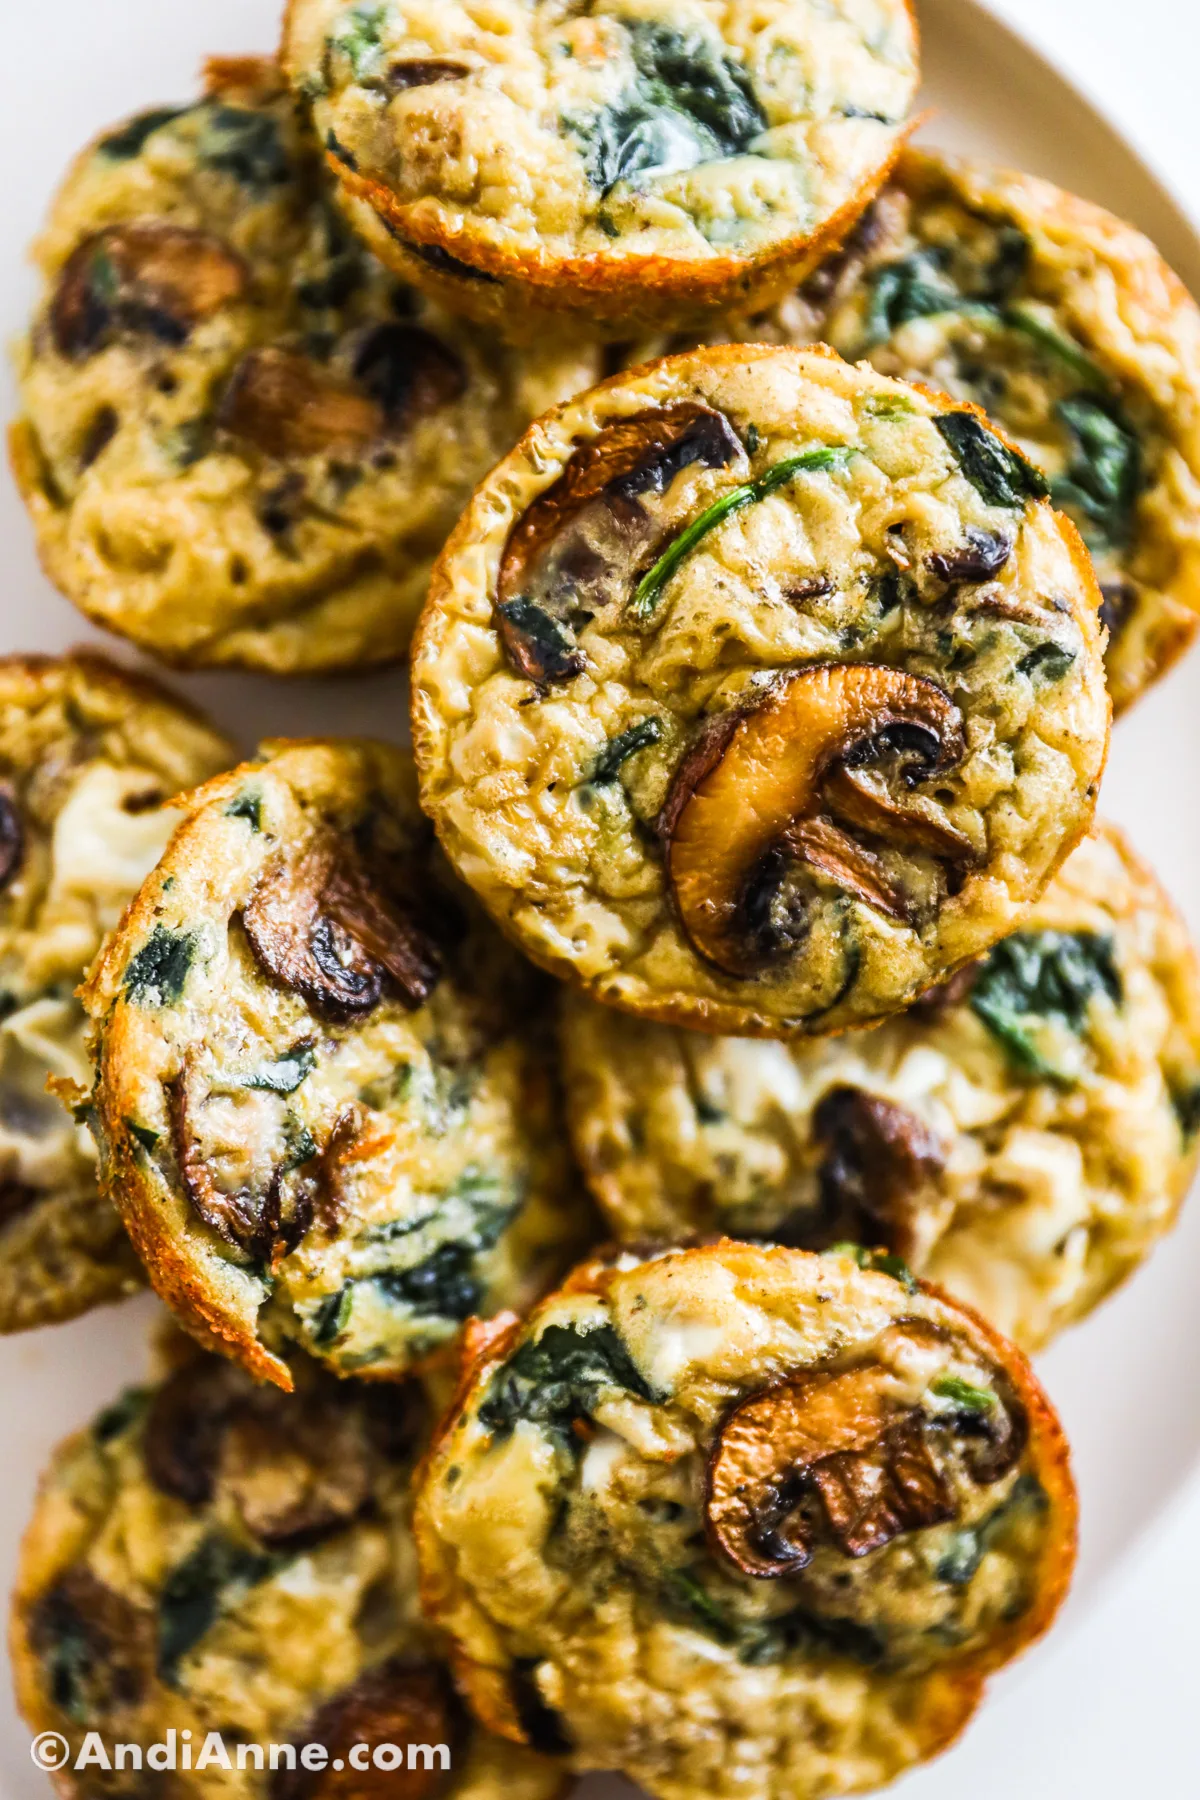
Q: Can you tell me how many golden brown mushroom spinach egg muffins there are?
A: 9